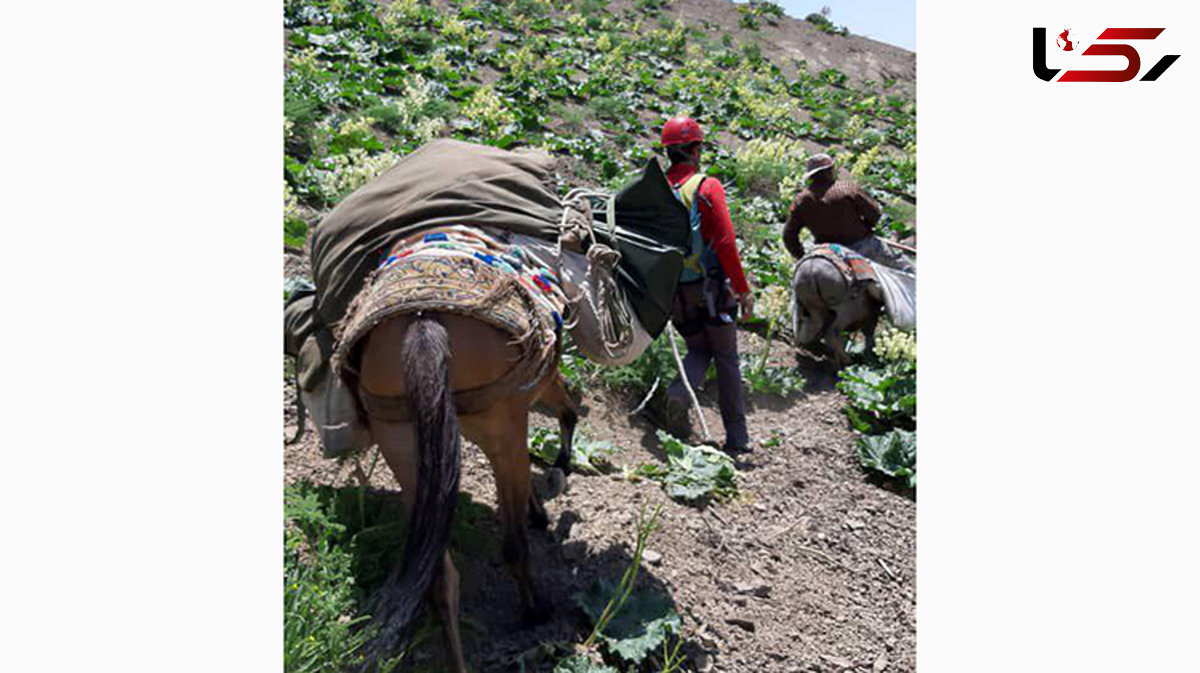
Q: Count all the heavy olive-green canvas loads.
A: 1